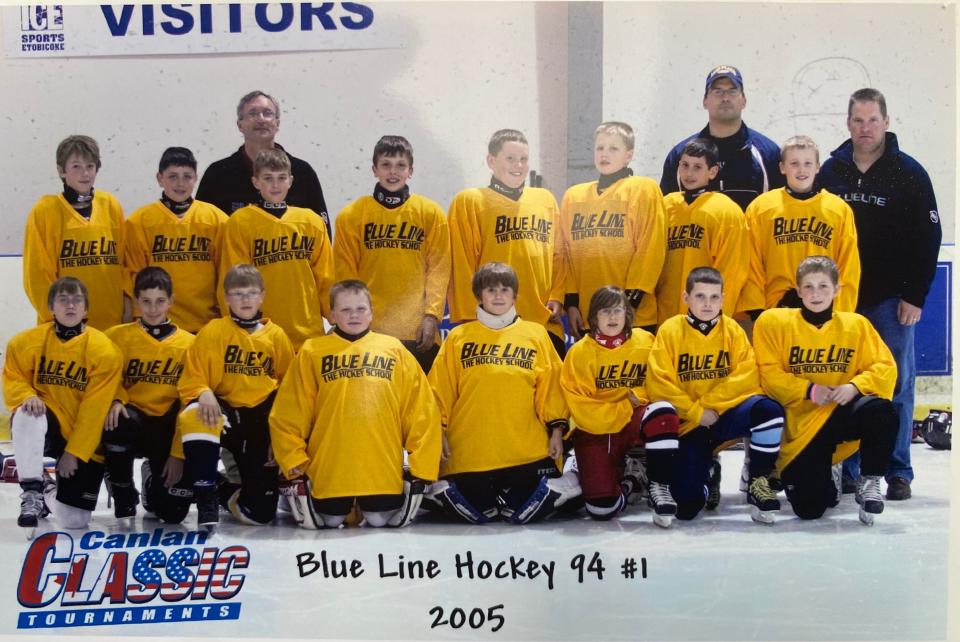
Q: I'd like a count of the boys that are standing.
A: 8